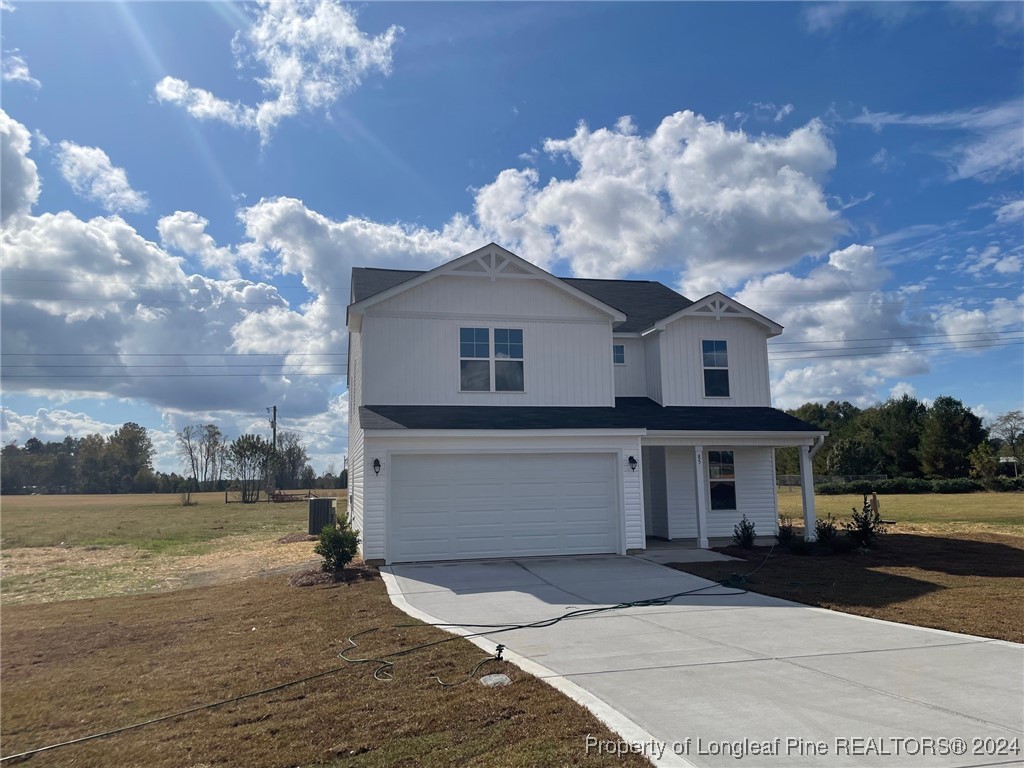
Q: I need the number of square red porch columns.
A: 0